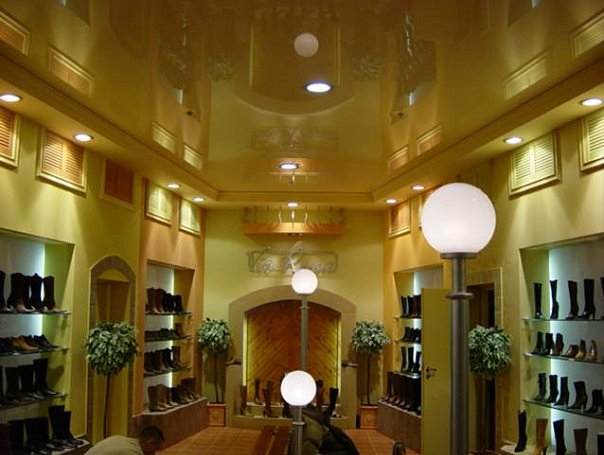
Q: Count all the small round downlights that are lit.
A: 11